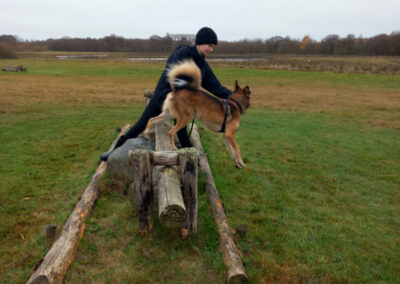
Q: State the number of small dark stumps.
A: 2